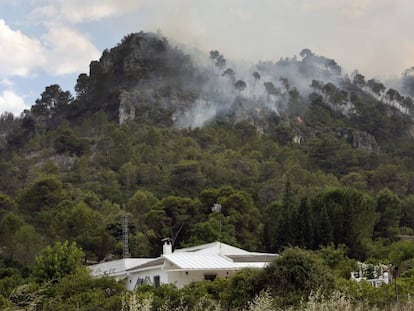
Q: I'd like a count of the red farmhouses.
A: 0